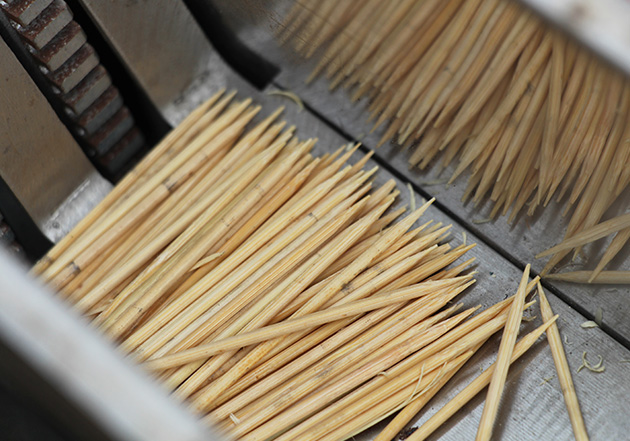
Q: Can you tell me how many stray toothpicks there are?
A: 3